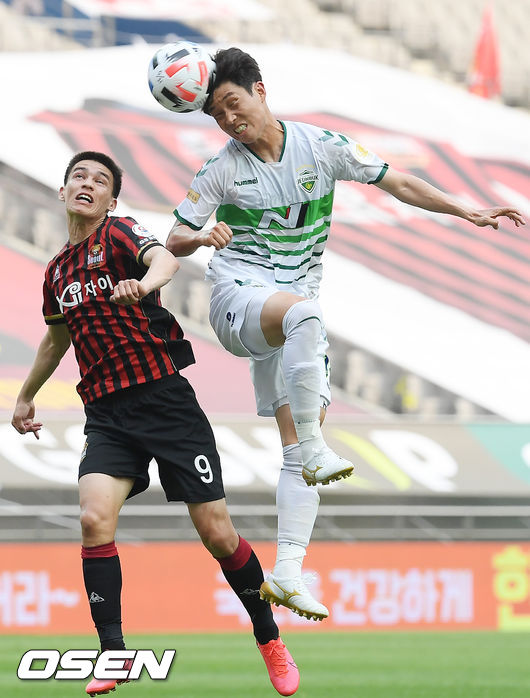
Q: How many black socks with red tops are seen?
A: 2